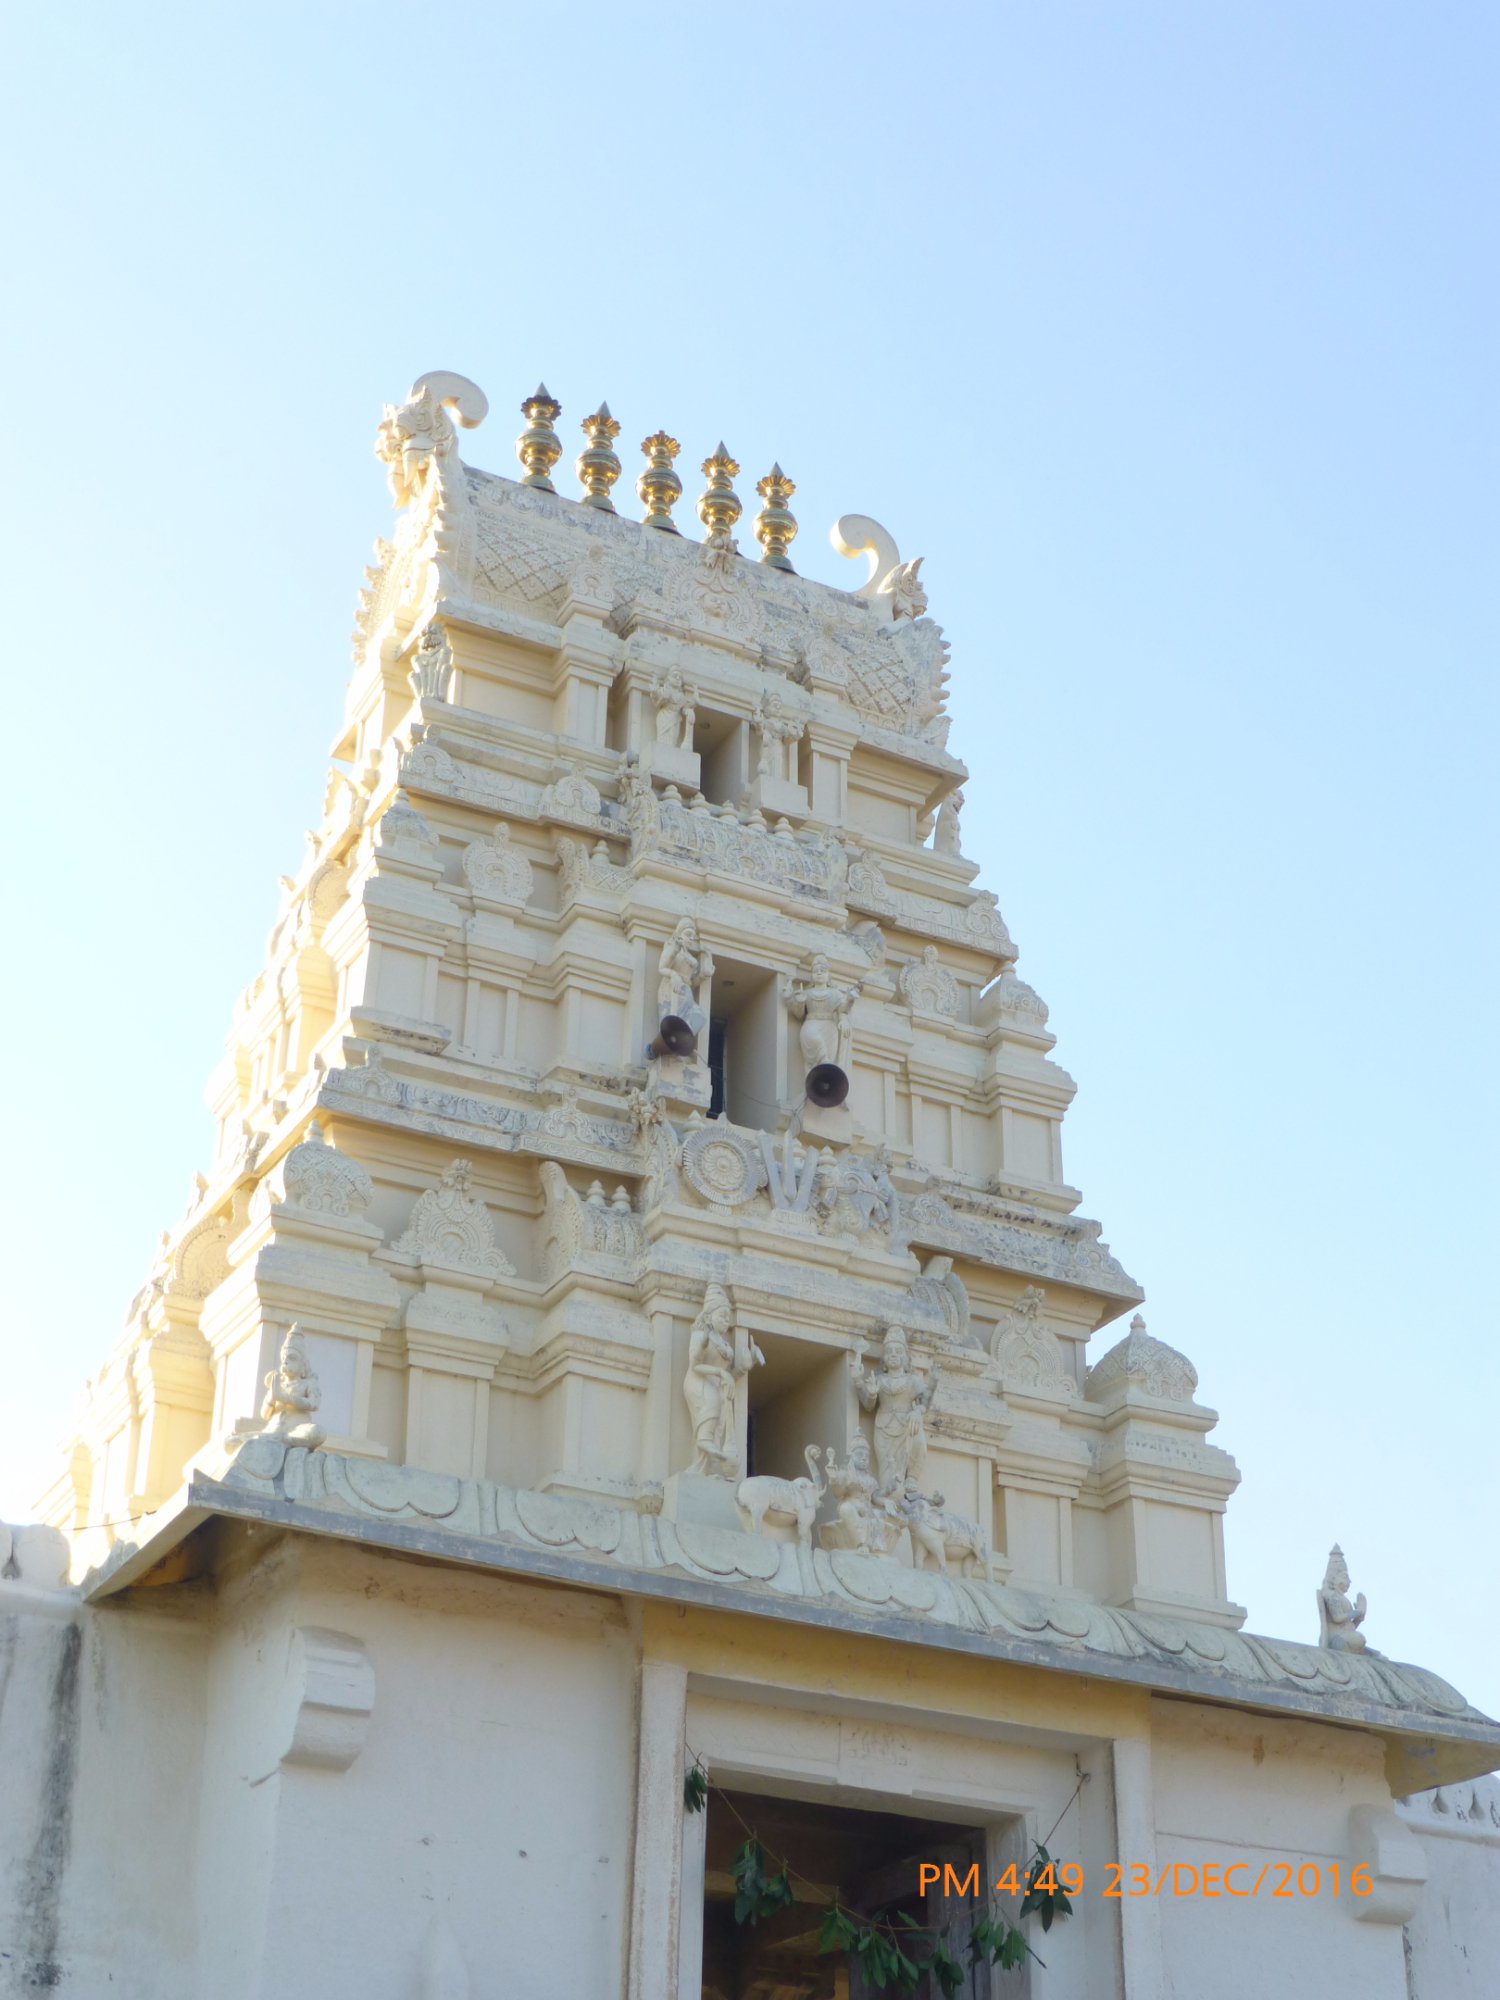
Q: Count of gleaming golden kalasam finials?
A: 5